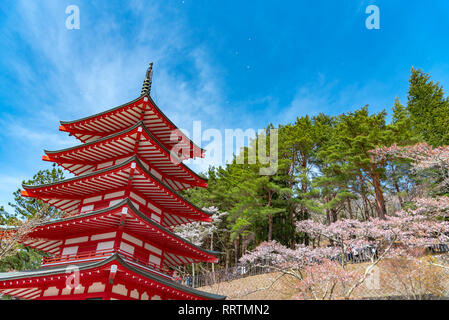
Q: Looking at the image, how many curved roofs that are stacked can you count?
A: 5